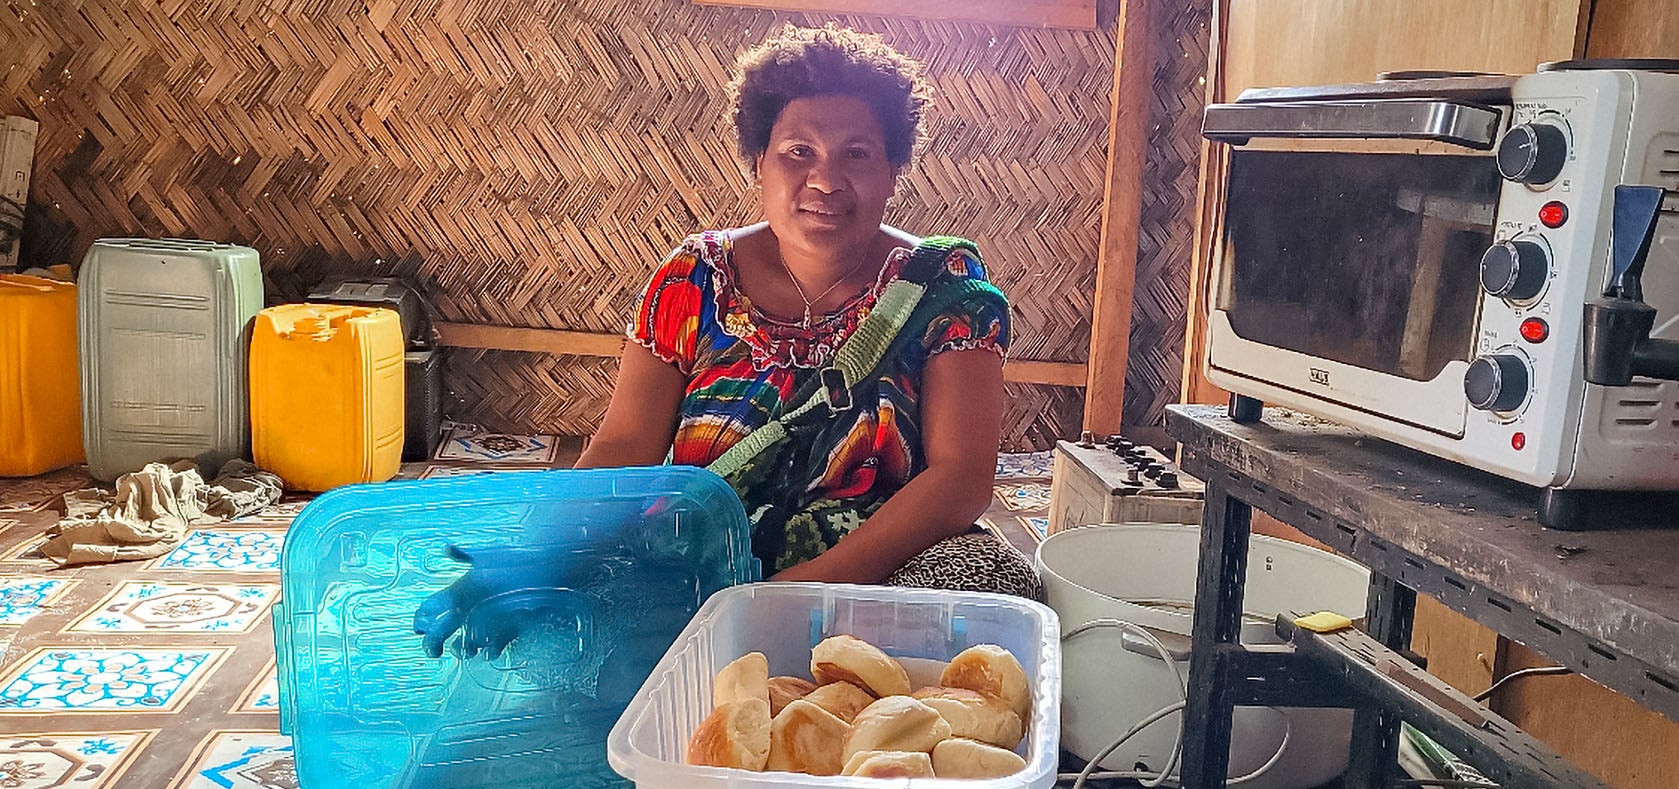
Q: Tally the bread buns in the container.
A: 11